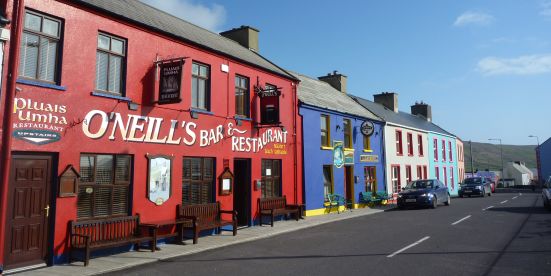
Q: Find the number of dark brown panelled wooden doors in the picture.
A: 1